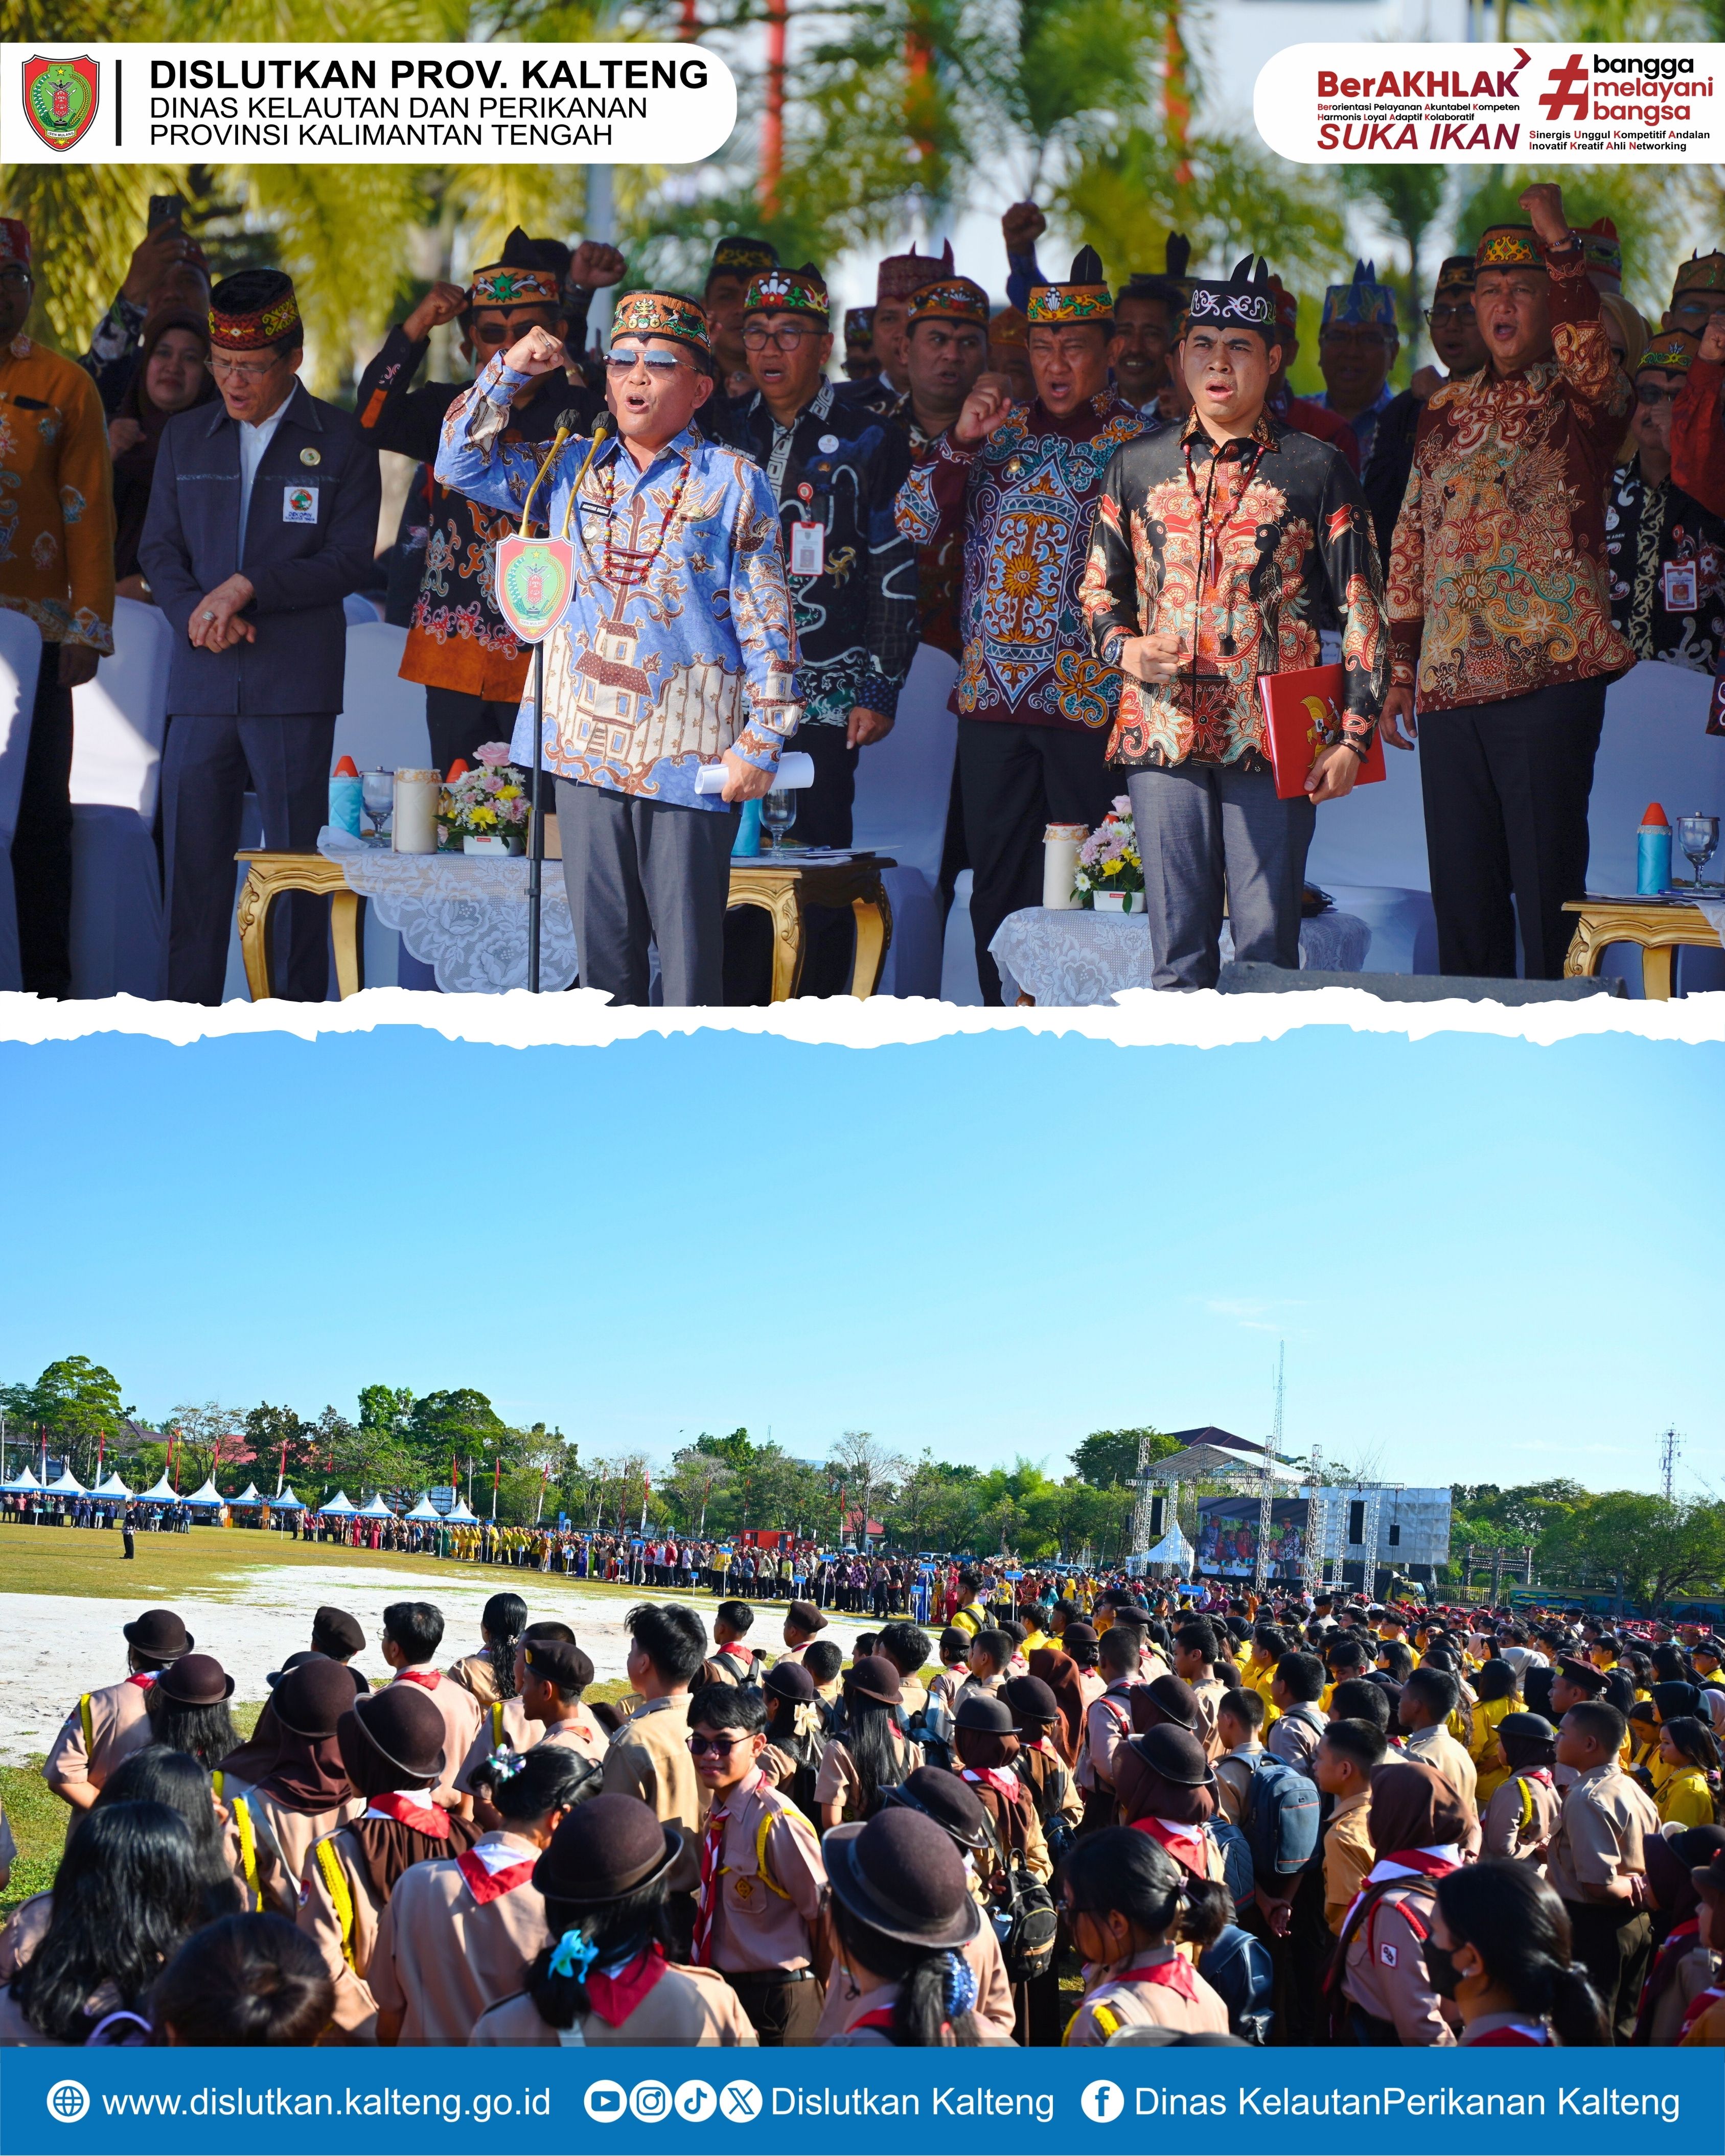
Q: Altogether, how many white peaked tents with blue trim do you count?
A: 11